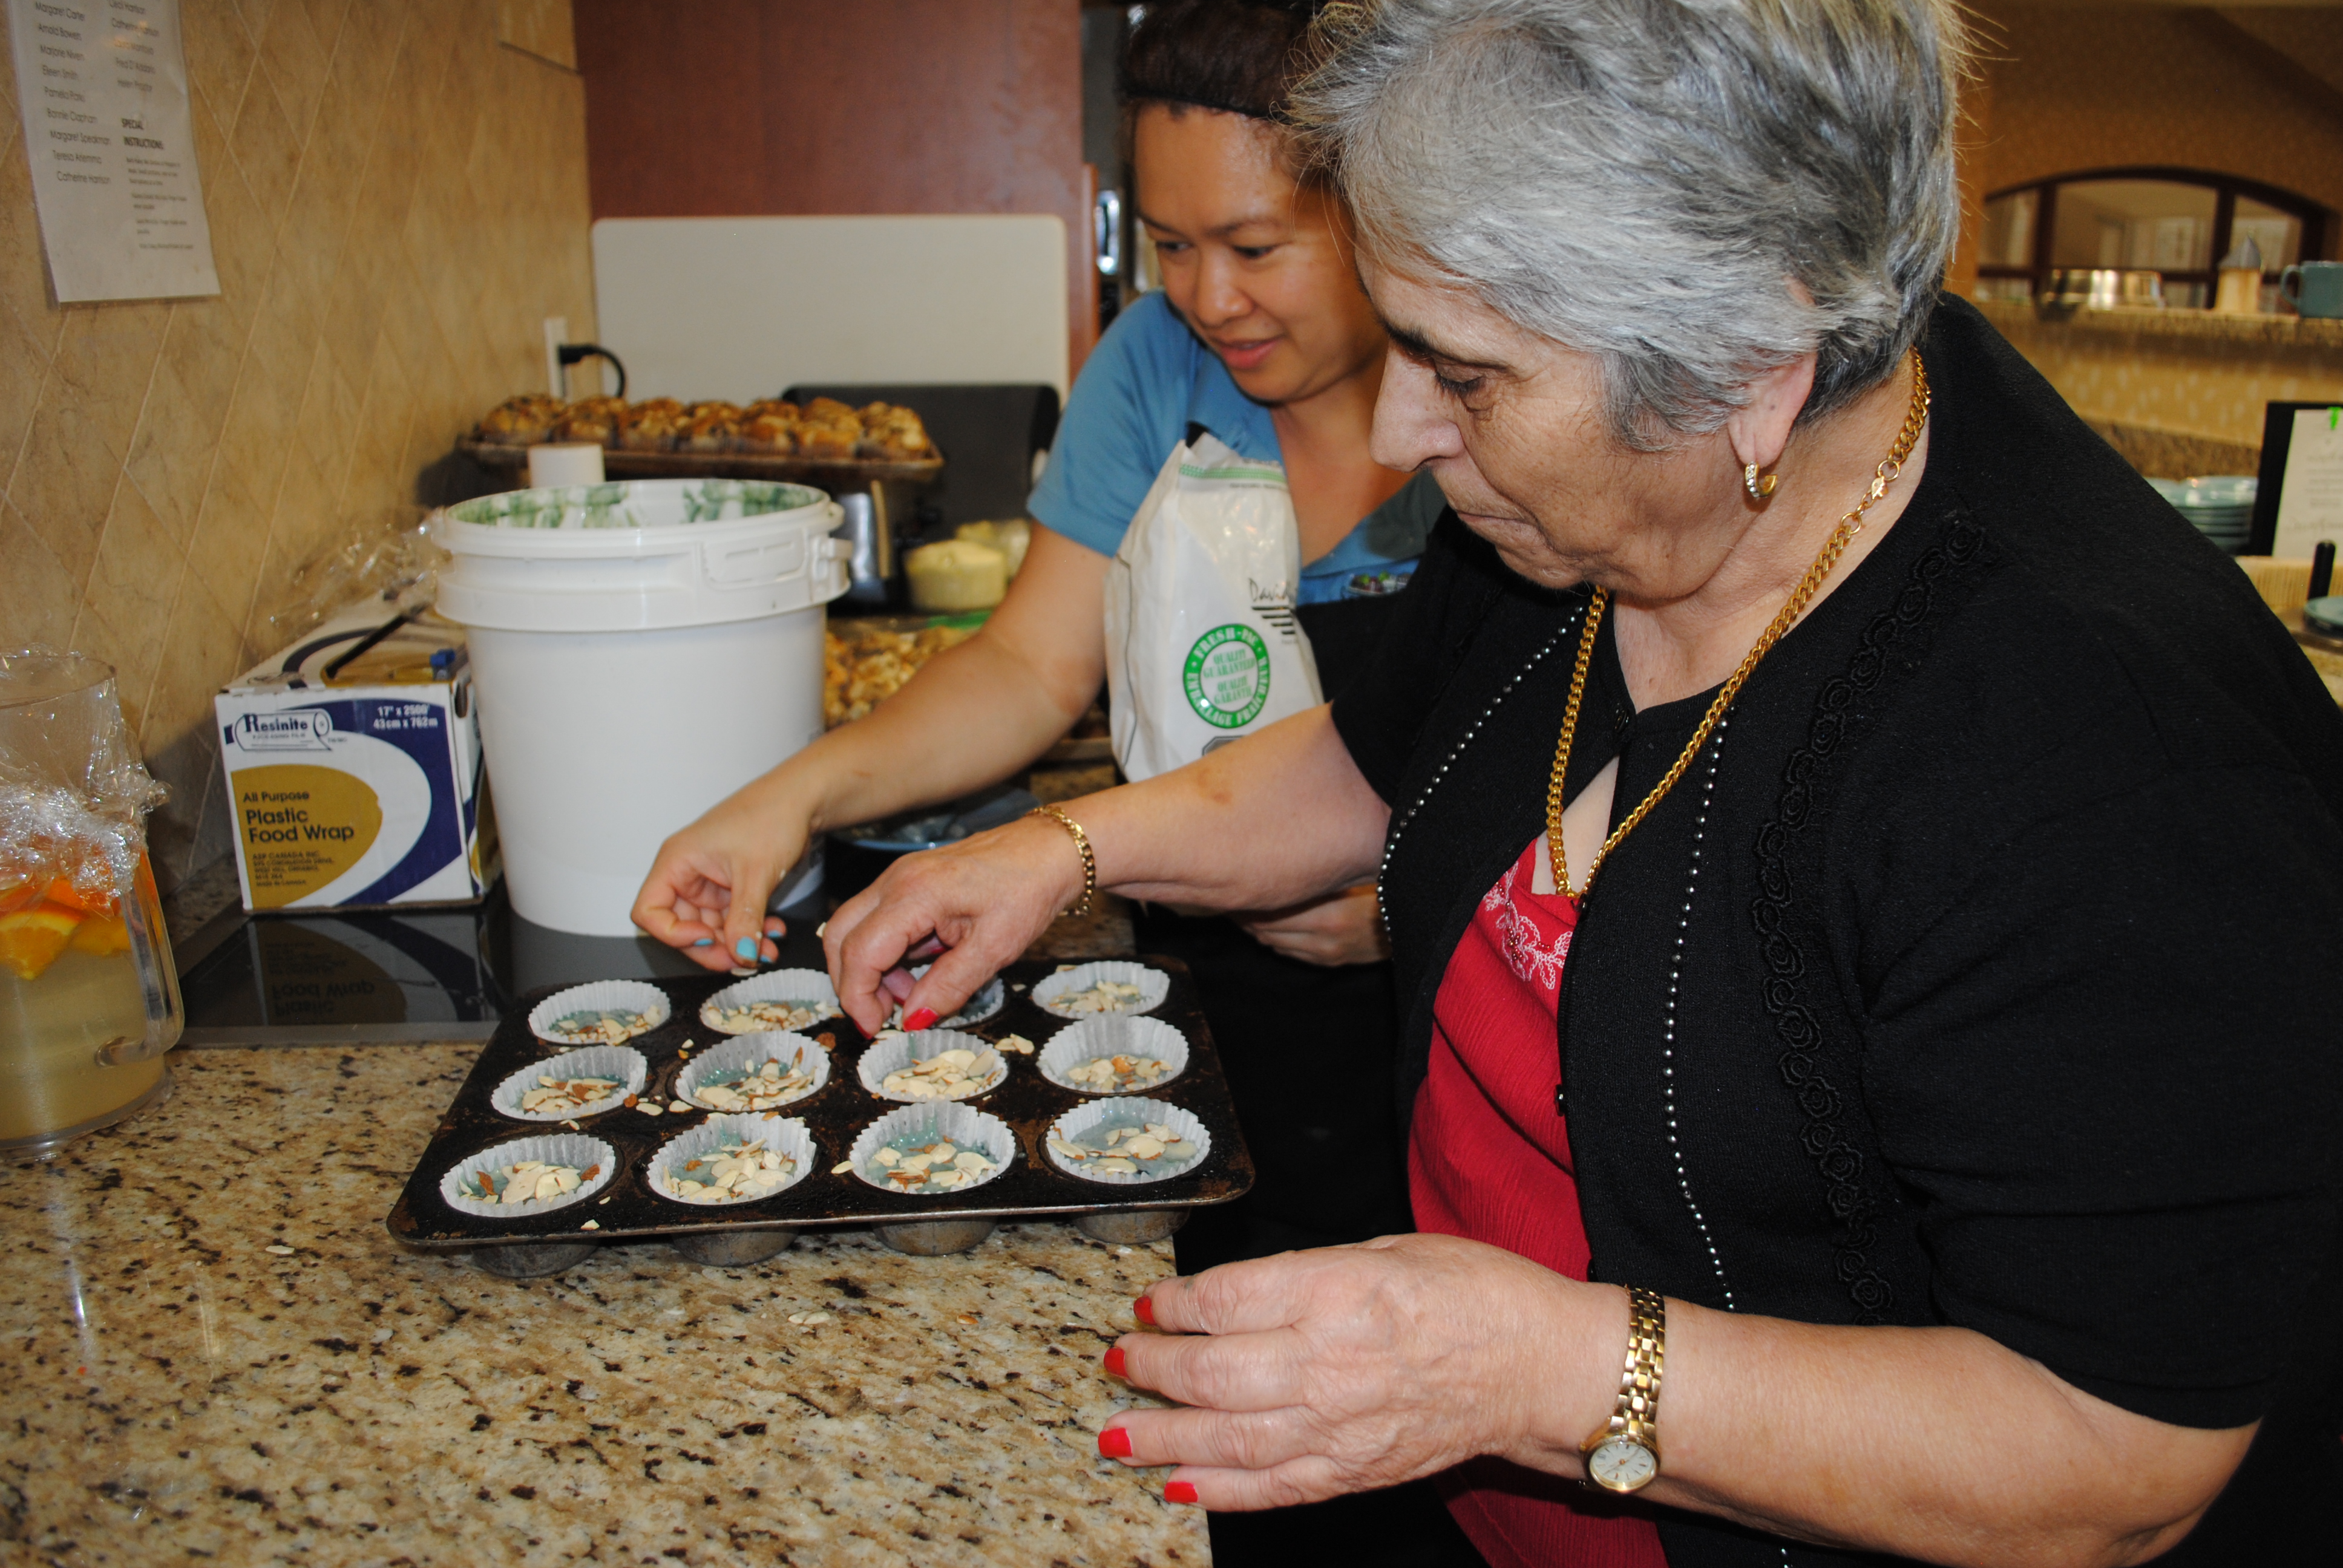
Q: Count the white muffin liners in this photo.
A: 12